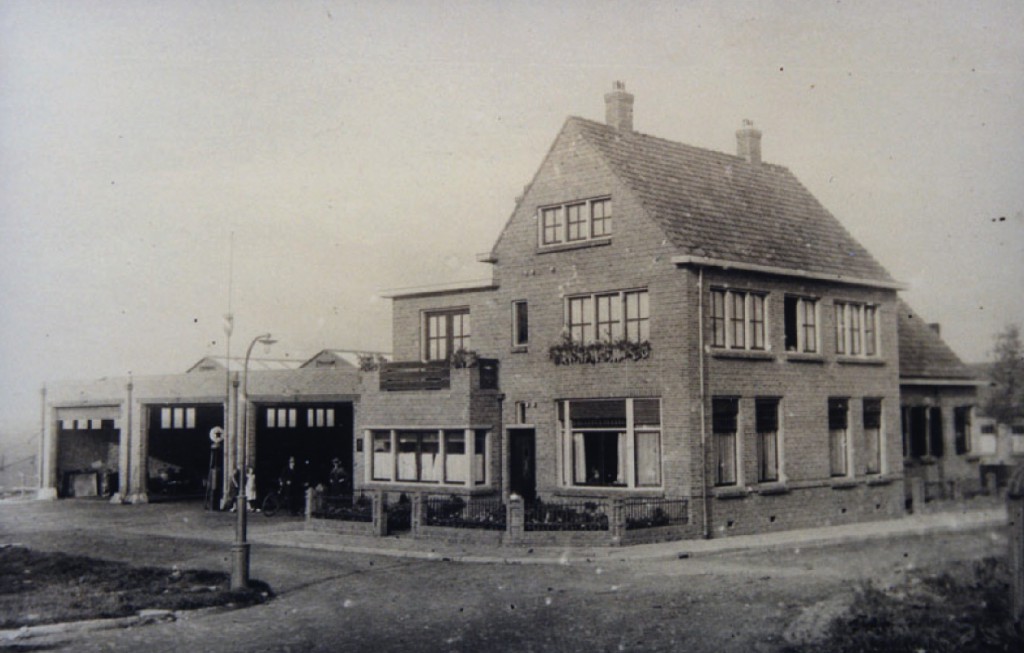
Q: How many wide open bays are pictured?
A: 3